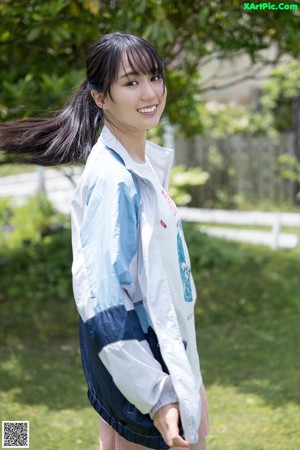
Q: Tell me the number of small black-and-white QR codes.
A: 1